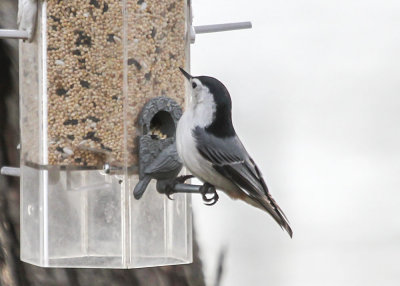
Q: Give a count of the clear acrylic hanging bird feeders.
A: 1